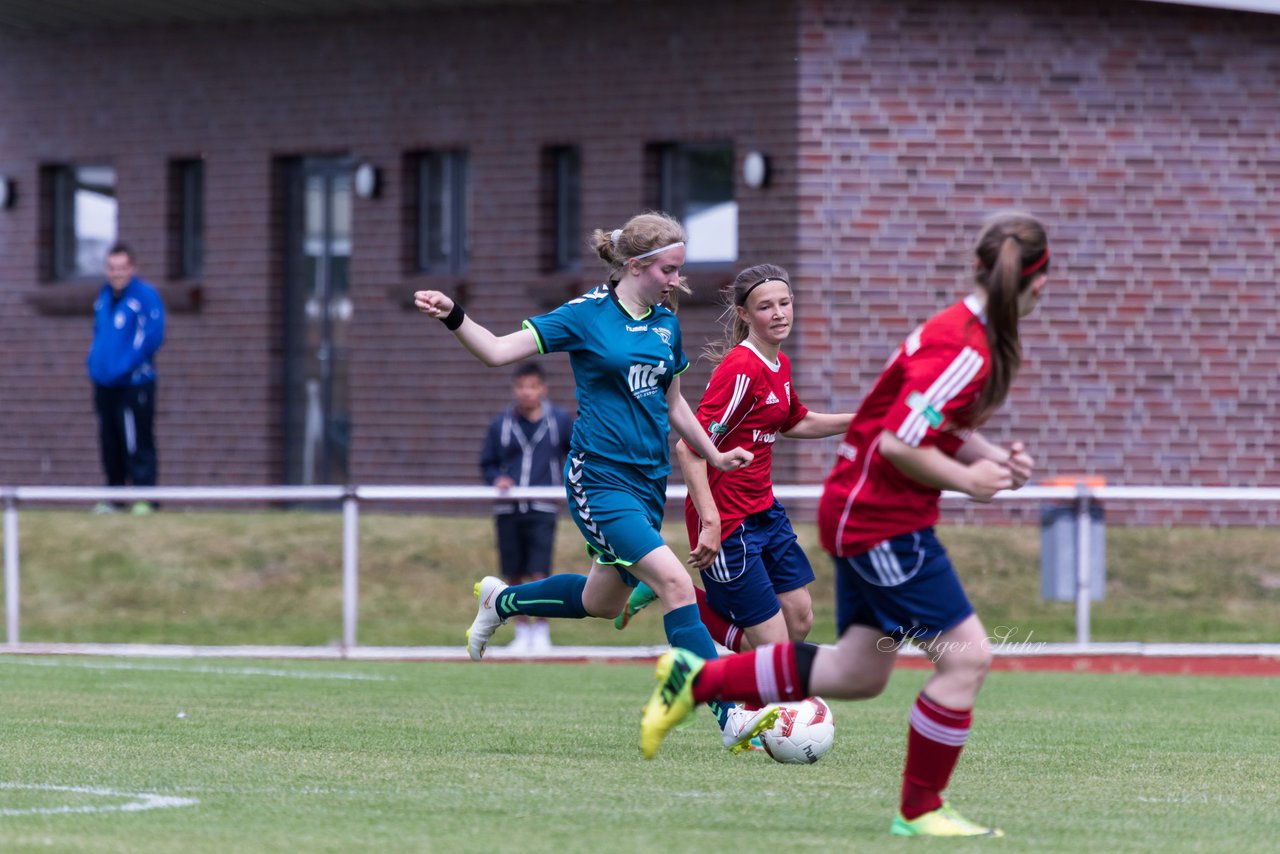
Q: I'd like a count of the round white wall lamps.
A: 3